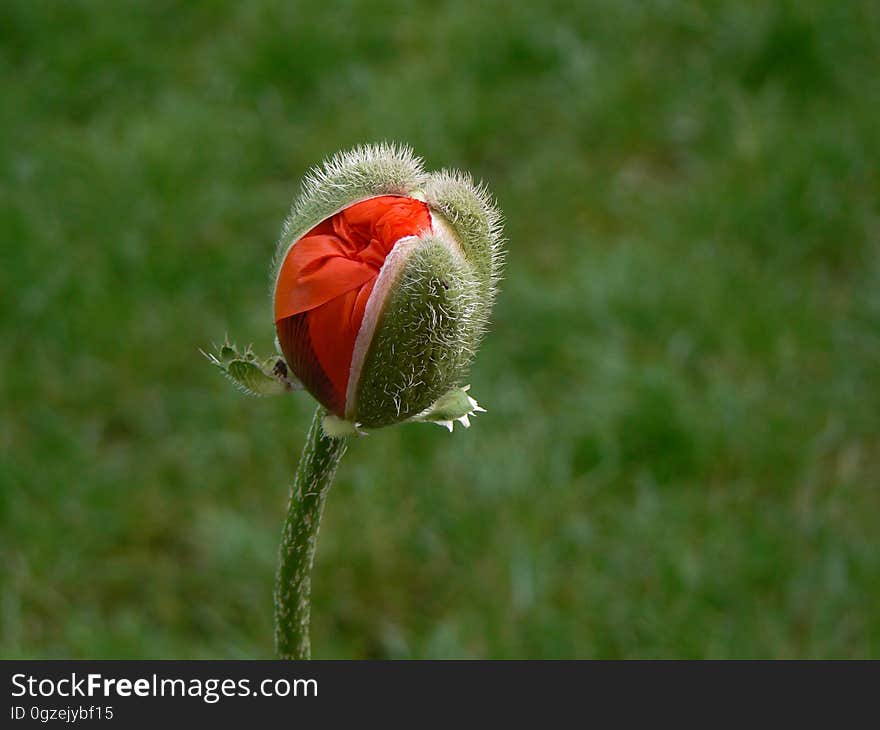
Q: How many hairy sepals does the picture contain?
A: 3